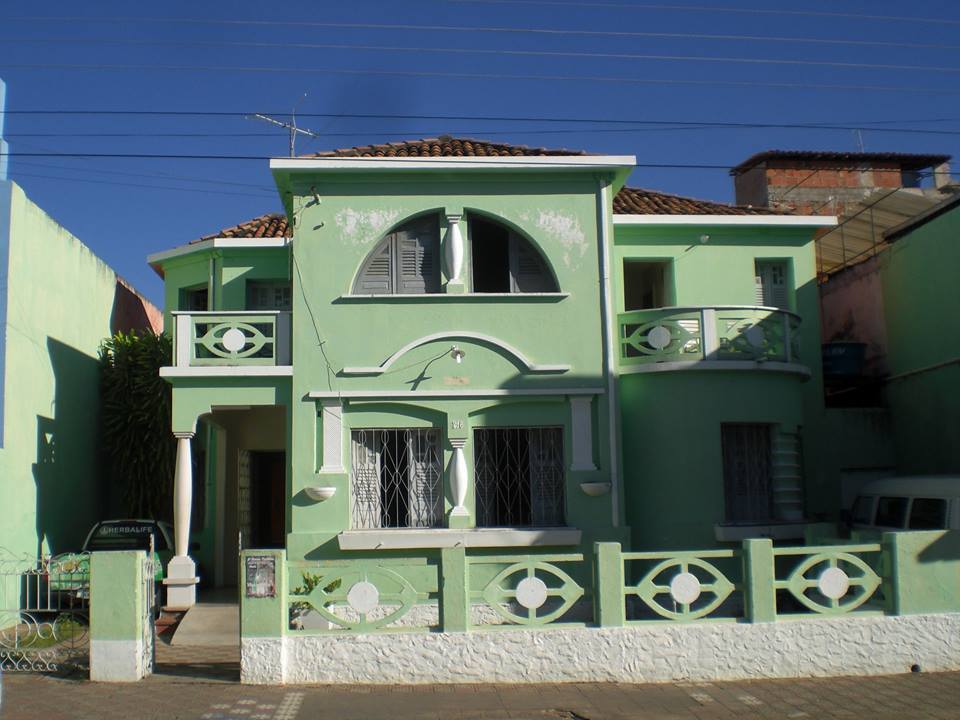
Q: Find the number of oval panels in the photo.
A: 7